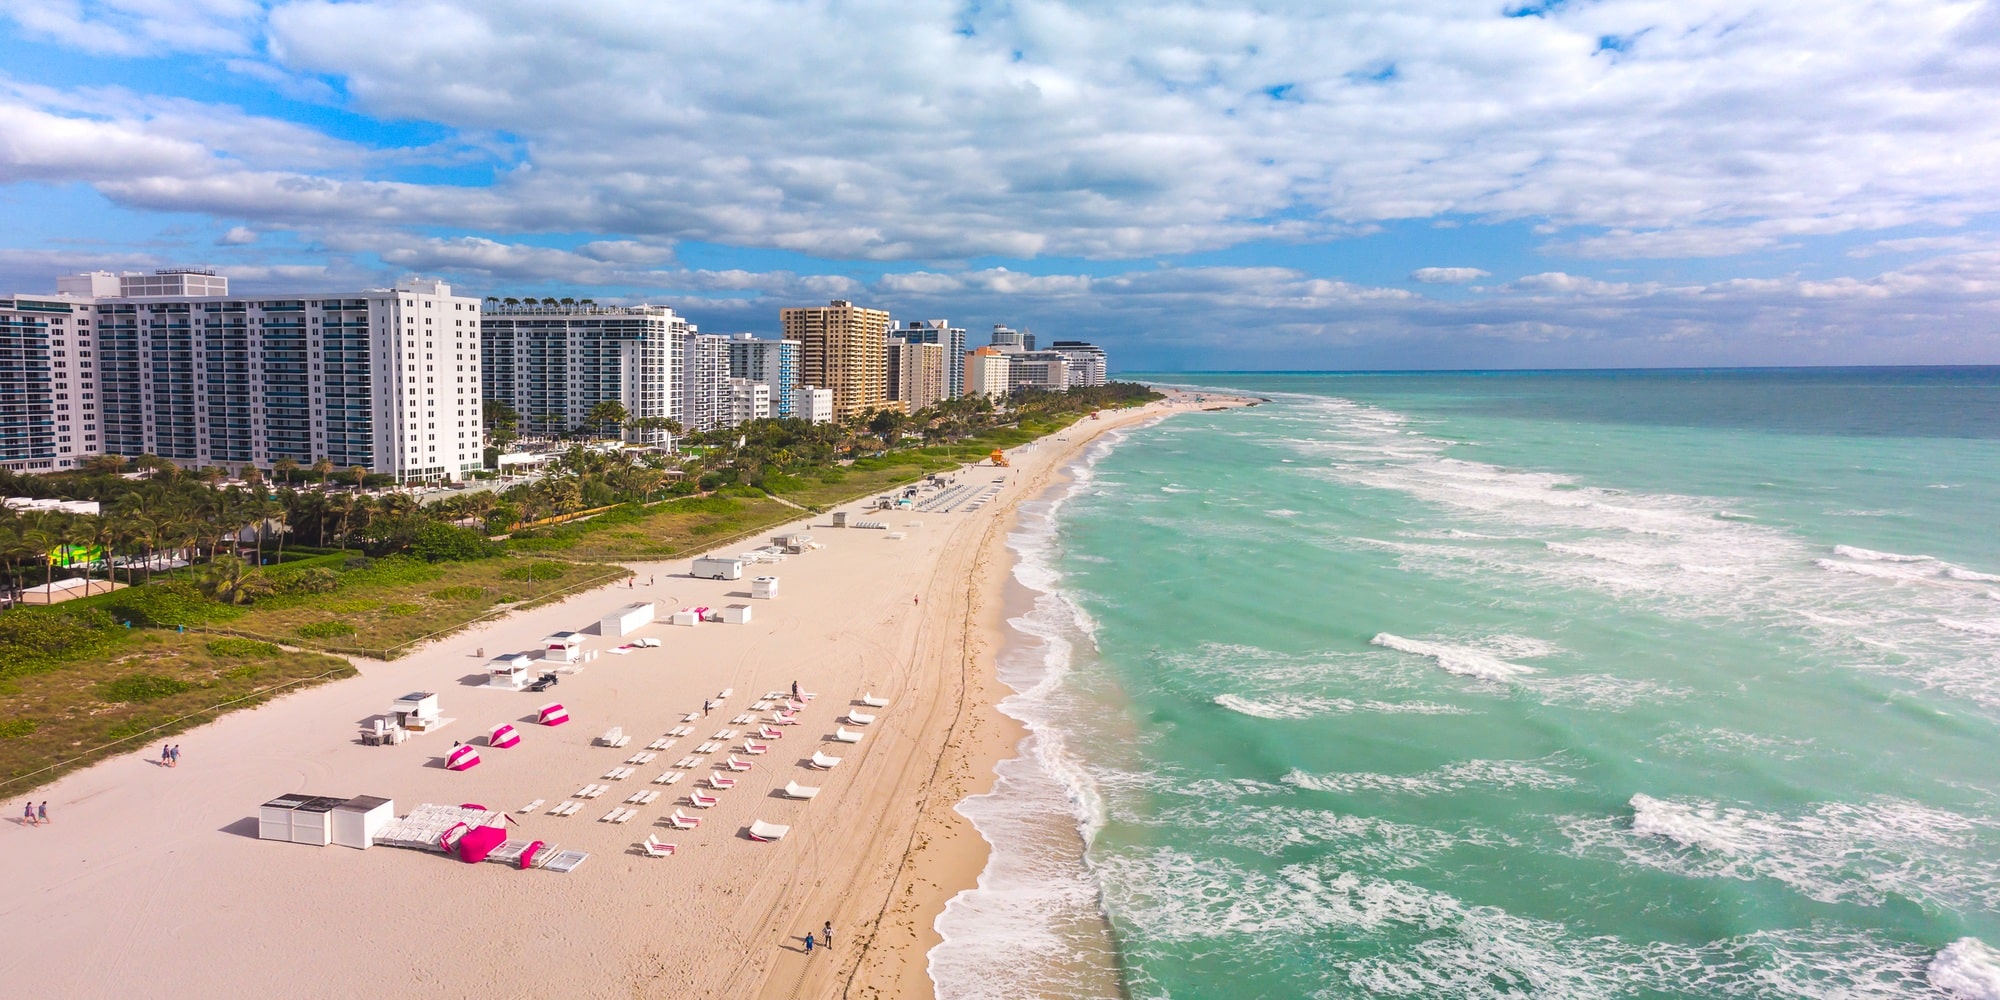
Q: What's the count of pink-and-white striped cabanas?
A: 3